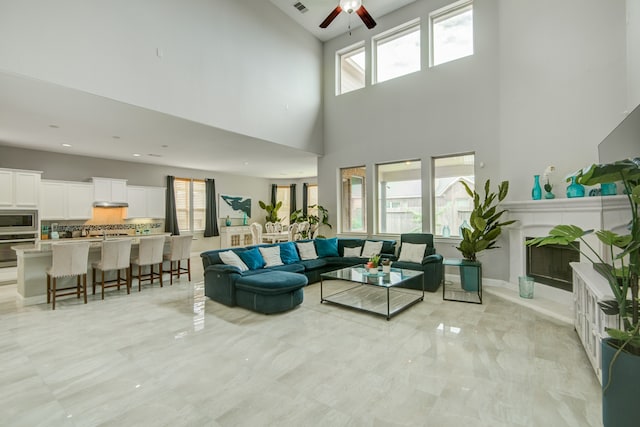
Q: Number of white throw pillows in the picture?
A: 6